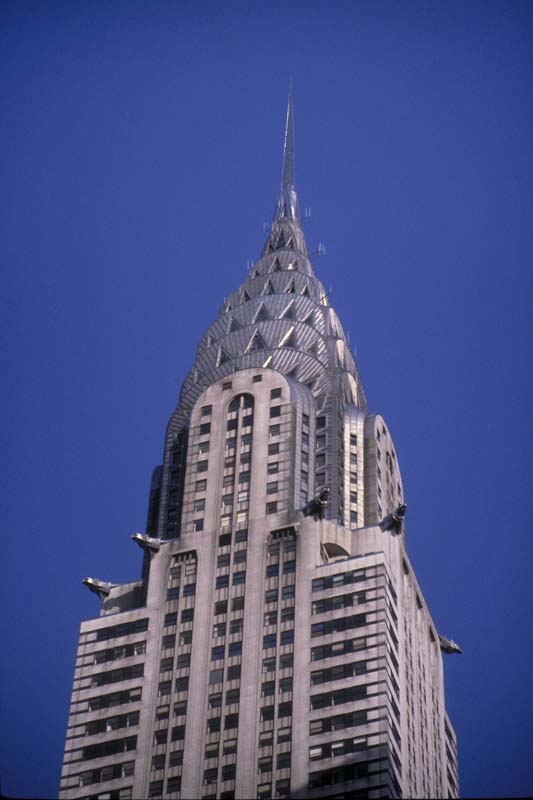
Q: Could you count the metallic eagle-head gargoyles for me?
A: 5